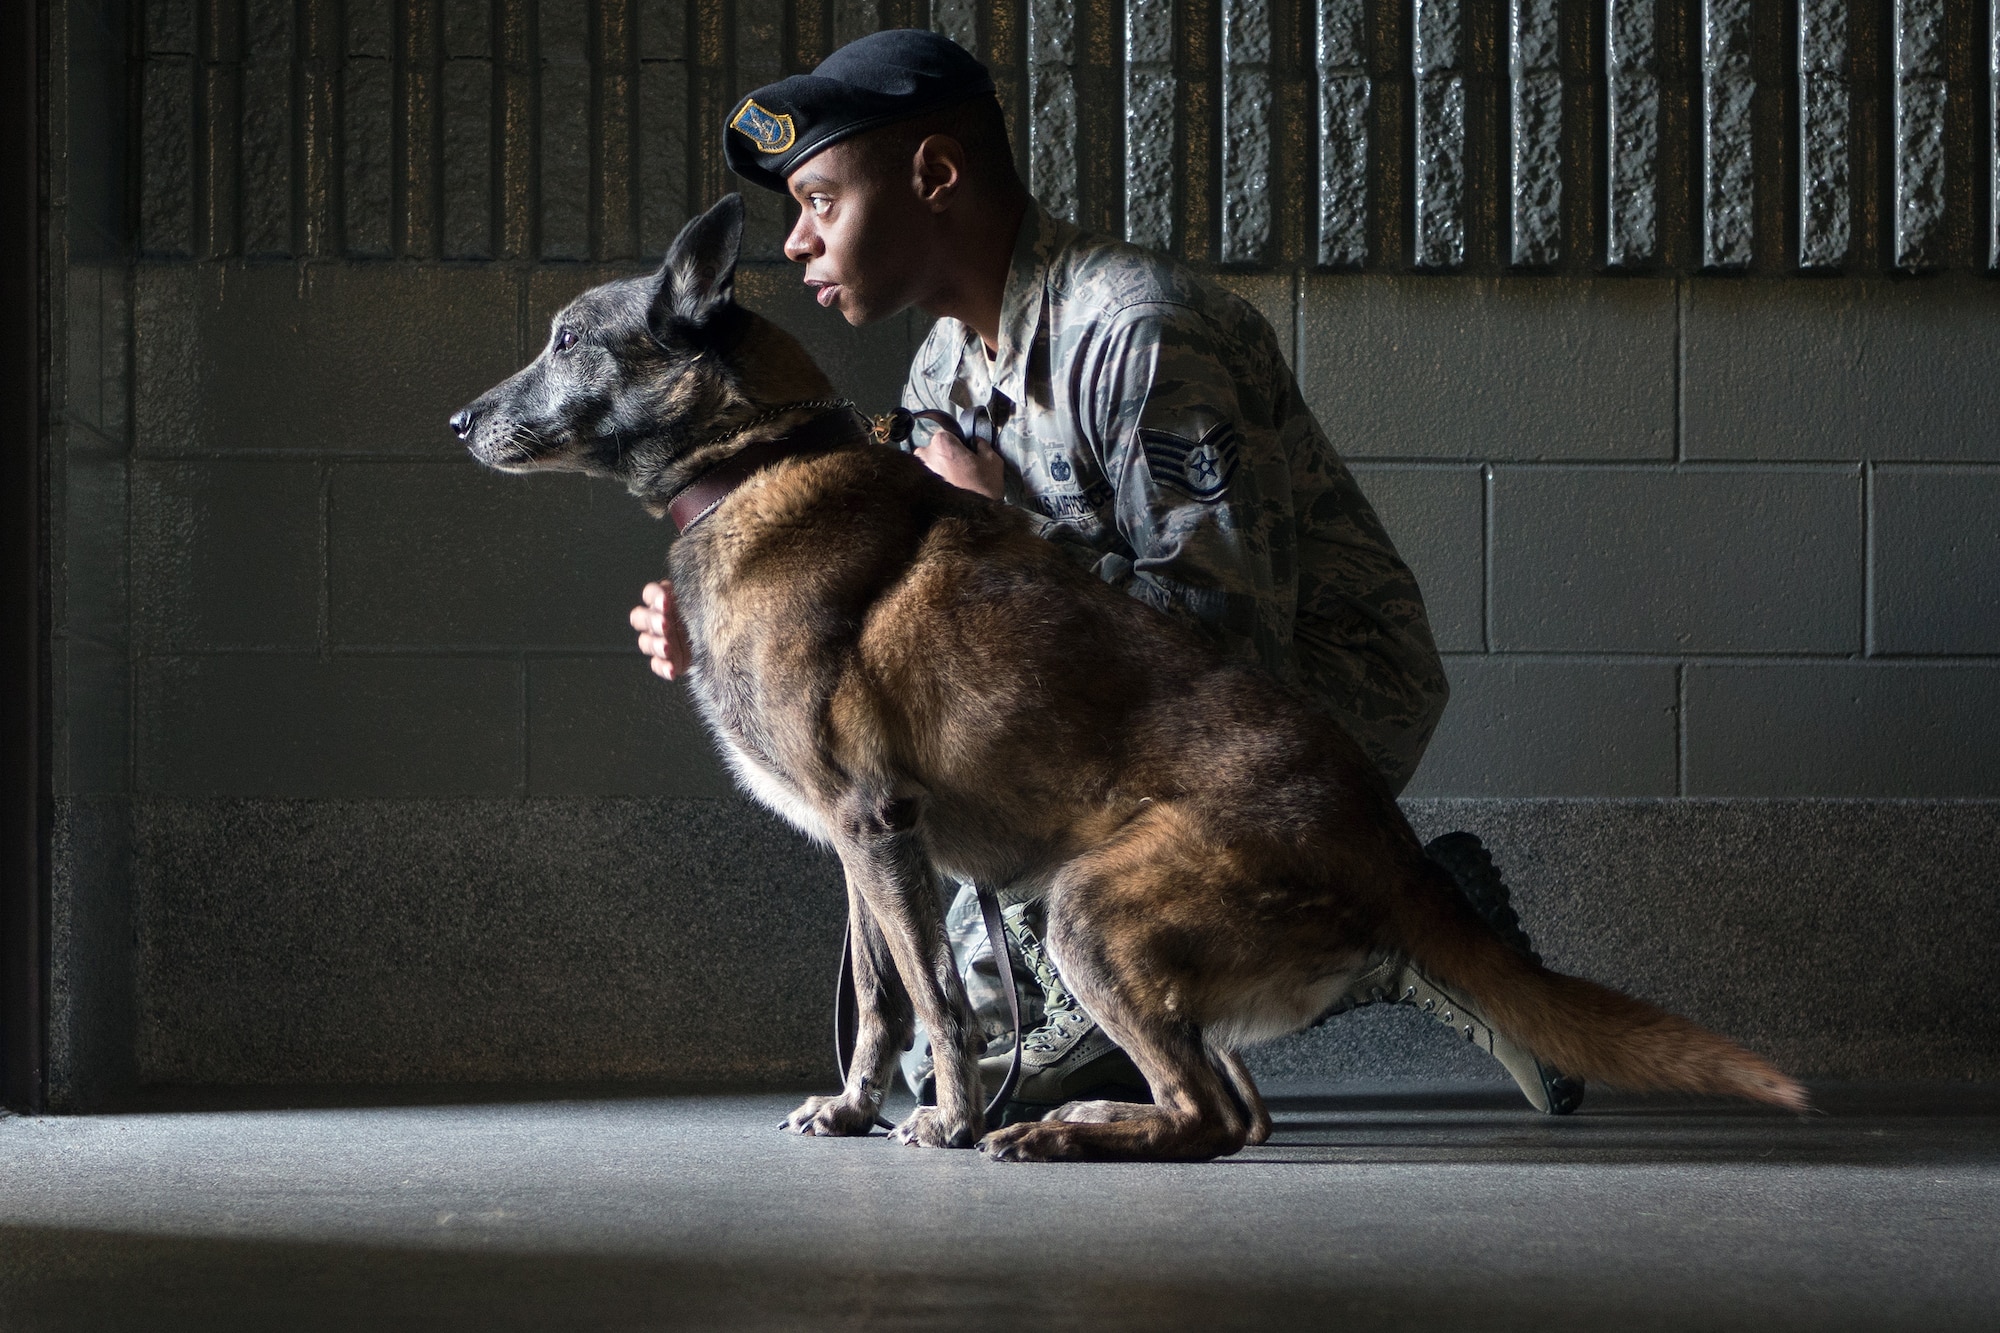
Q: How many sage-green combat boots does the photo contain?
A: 2